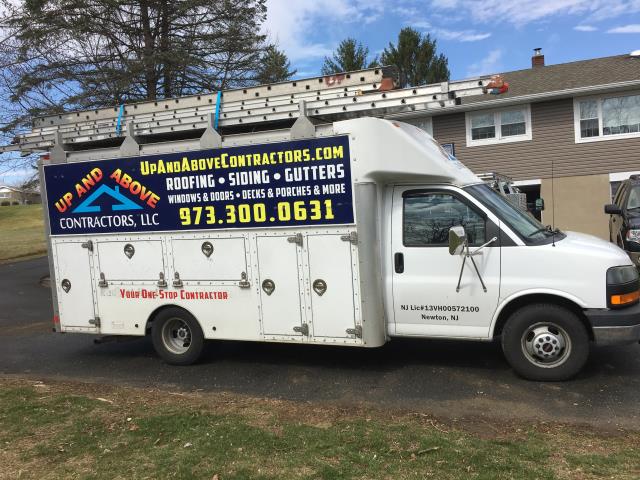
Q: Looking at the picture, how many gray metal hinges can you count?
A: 10